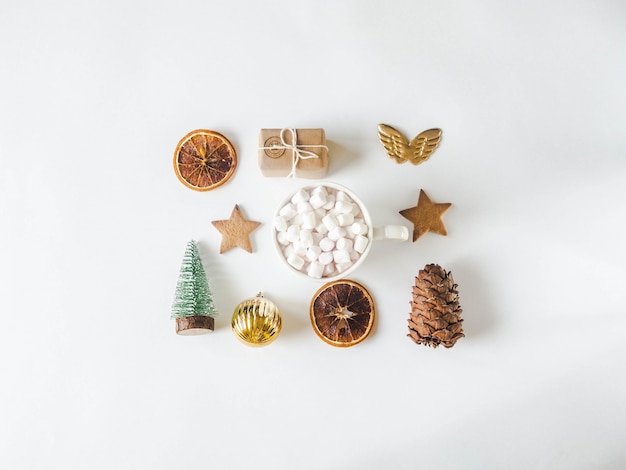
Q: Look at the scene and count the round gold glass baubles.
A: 1